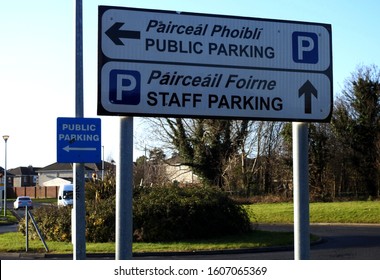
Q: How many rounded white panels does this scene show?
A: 2